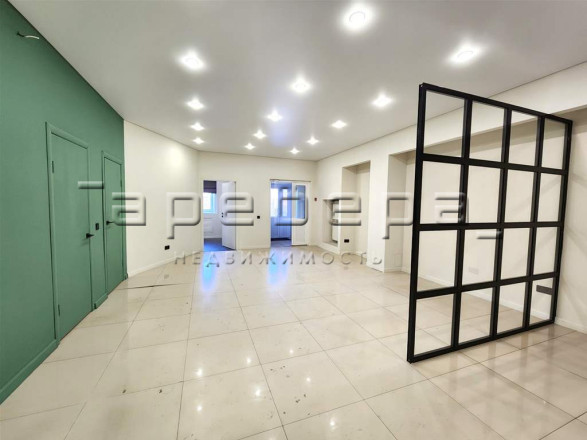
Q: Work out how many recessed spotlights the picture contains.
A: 14